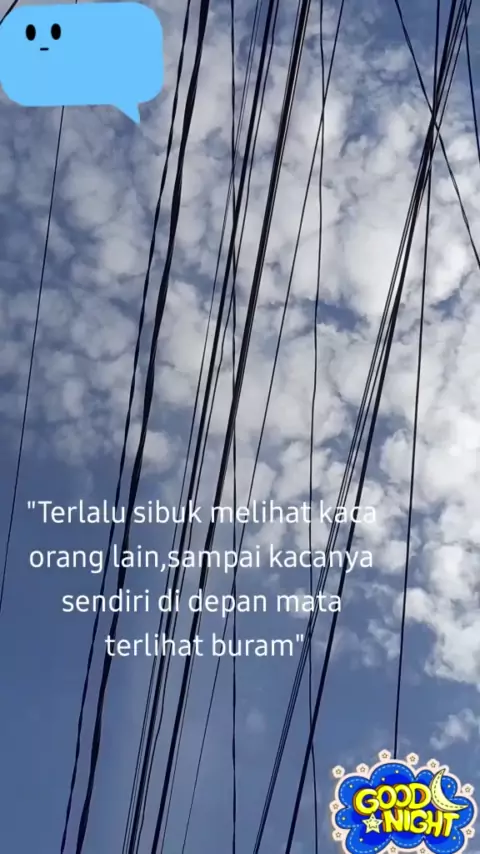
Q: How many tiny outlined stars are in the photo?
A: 11